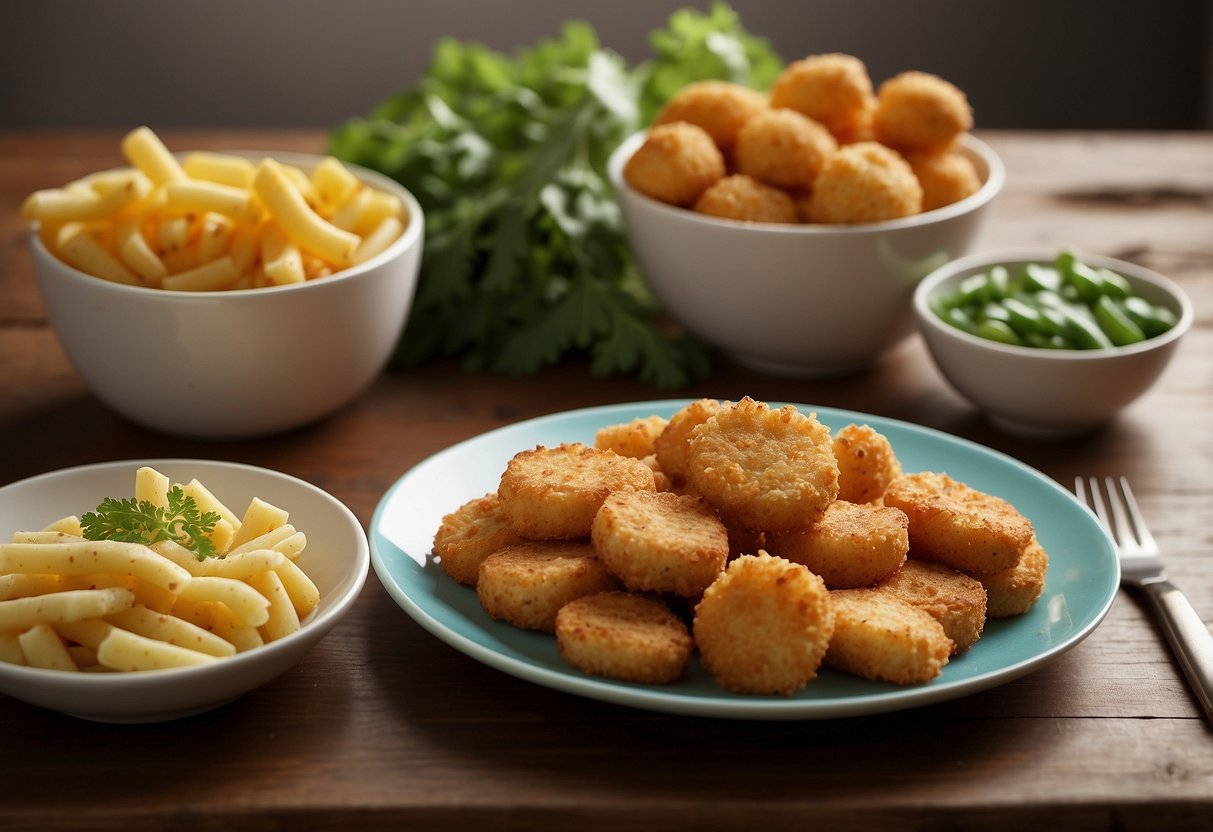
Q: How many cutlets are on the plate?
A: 15